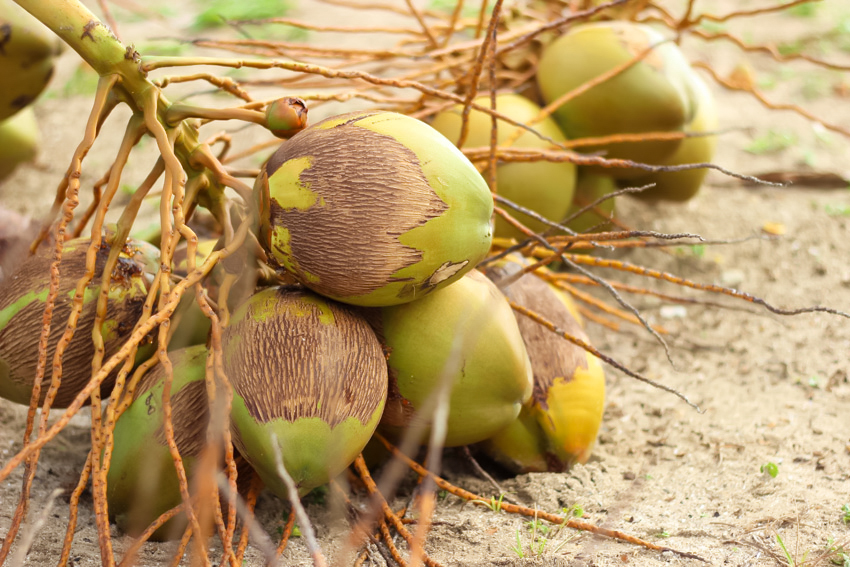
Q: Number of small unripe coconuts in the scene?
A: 1